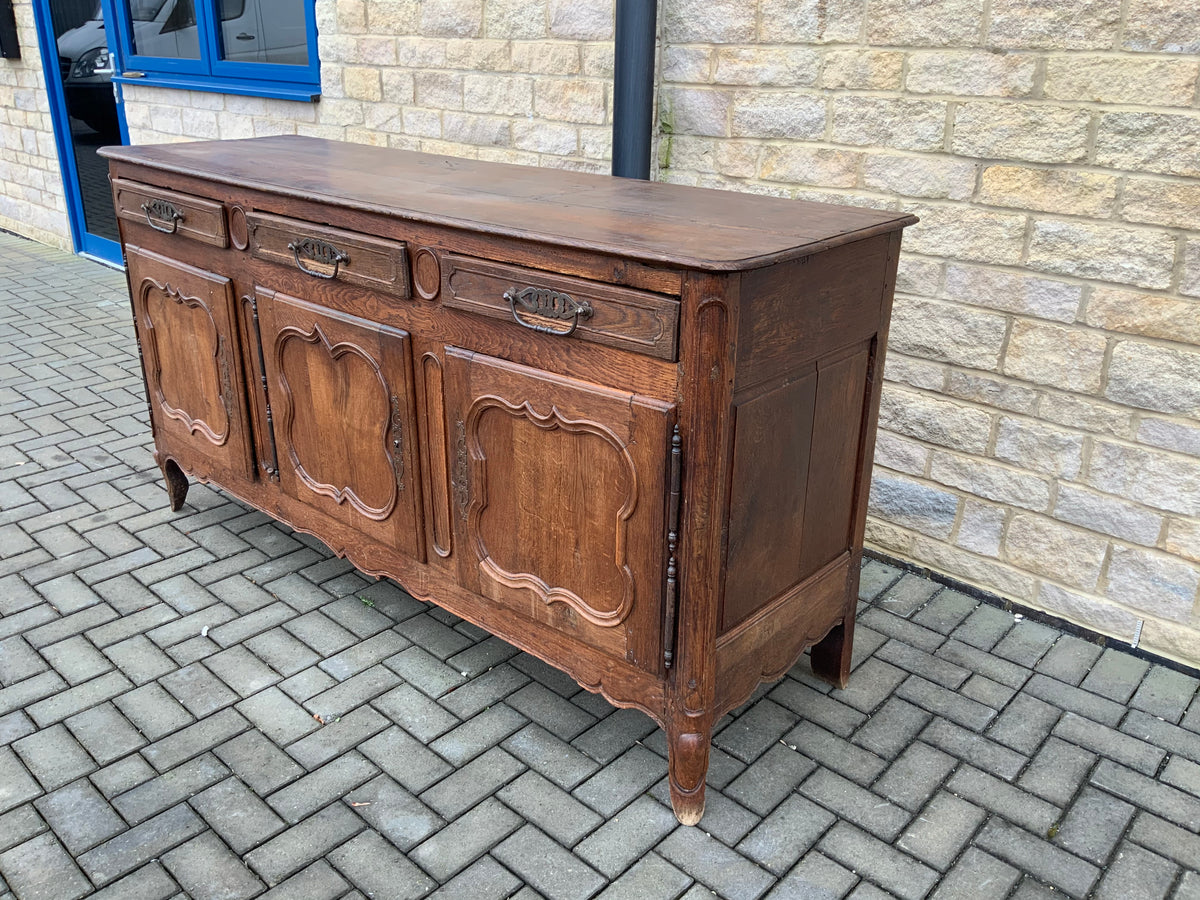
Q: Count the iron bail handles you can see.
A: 3